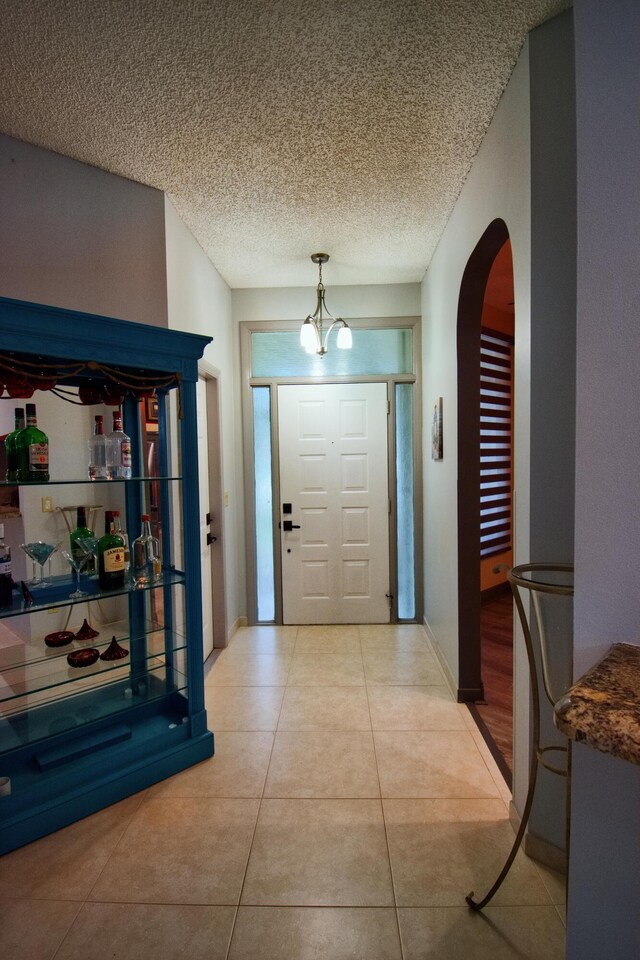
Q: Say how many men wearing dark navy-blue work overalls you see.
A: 0